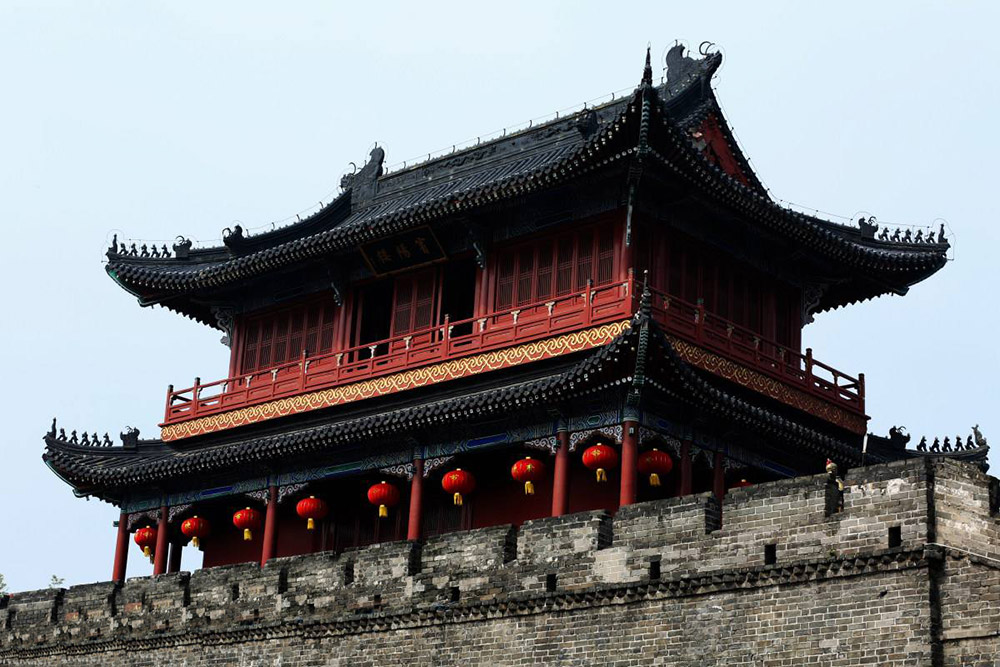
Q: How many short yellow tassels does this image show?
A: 9